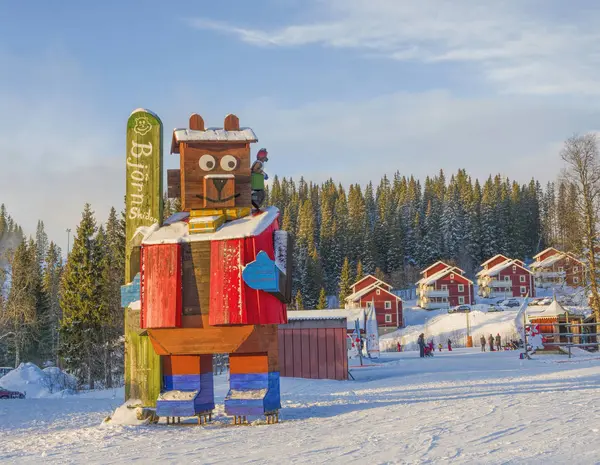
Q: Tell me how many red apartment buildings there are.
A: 4